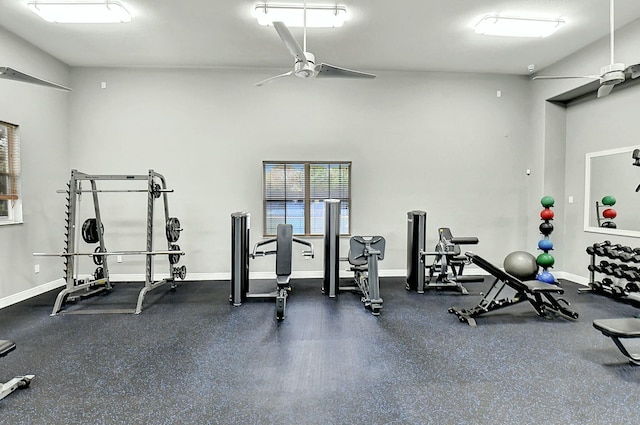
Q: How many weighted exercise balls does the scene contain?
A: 6